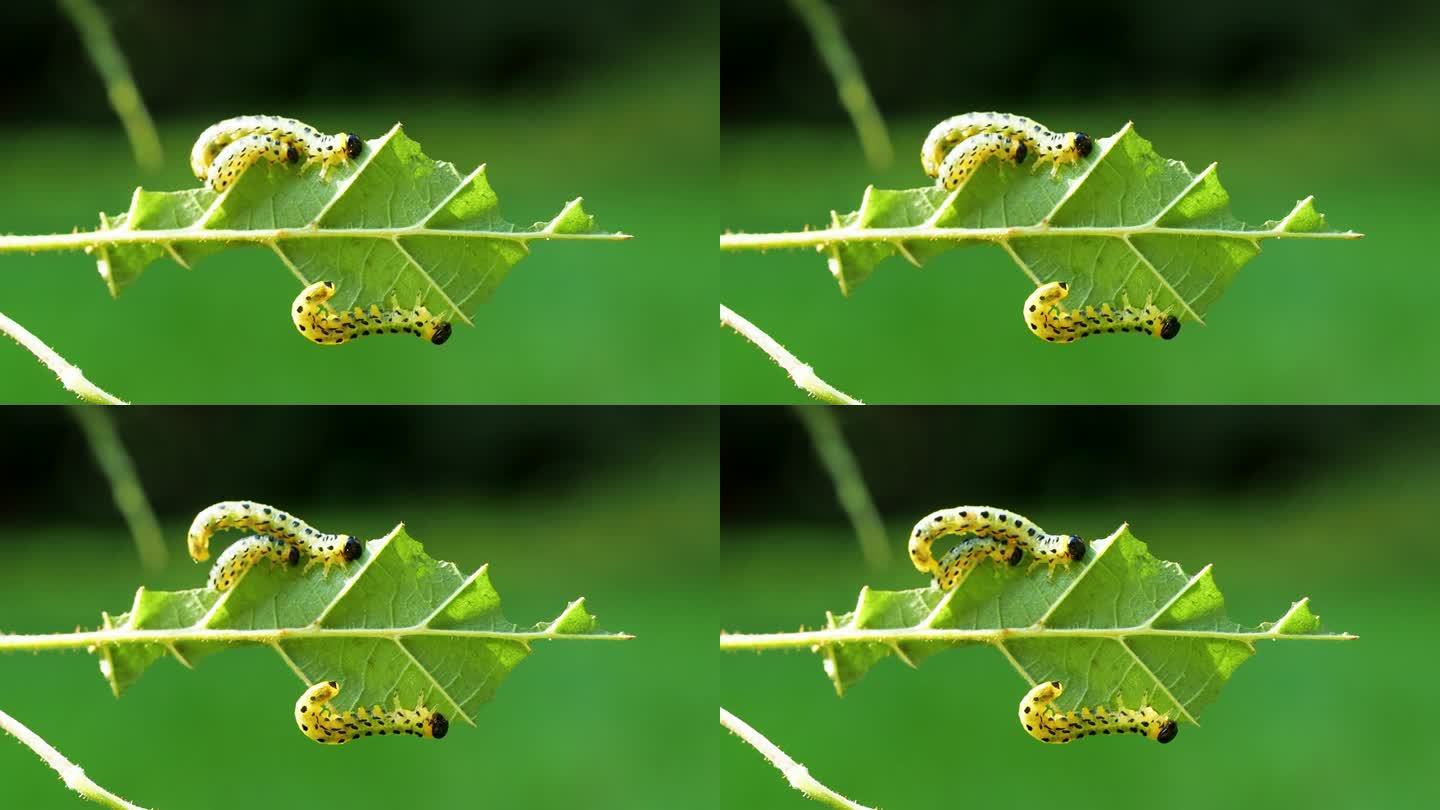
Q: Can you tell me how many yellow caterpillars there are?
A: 12